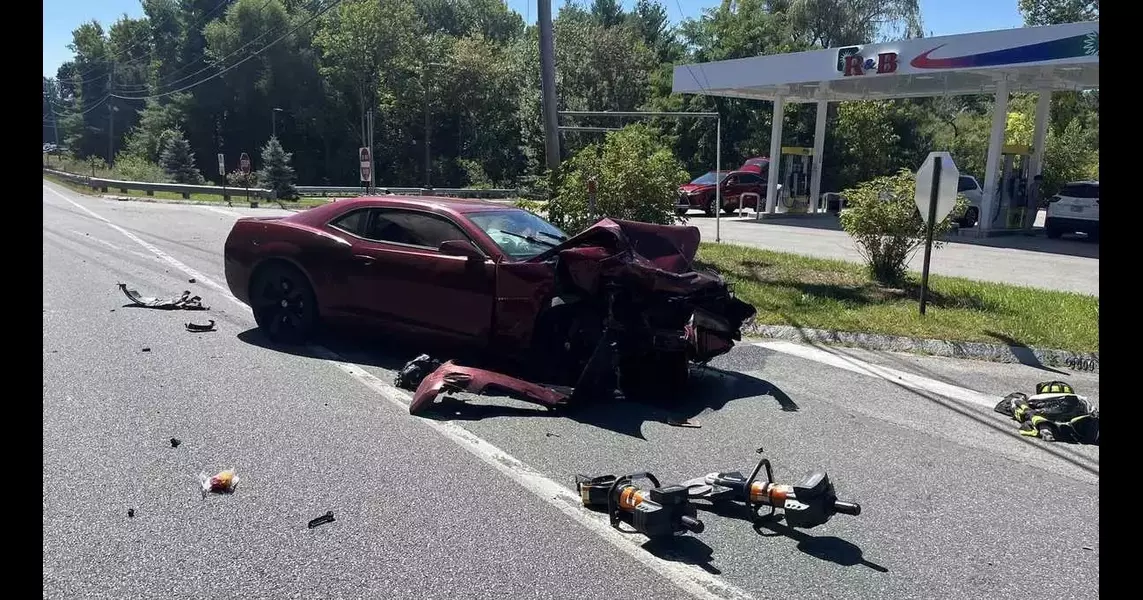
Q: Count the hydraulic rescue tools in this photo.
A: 2